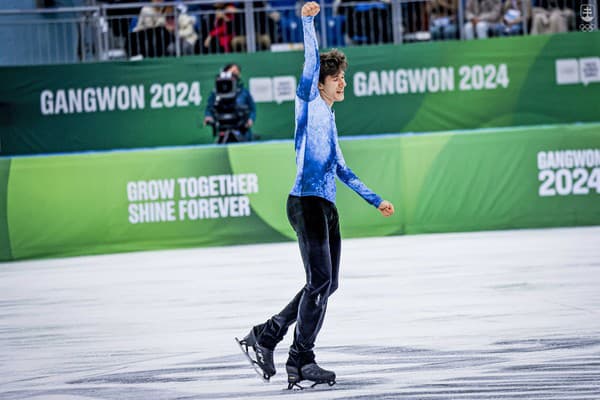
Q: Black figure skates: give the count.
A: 2